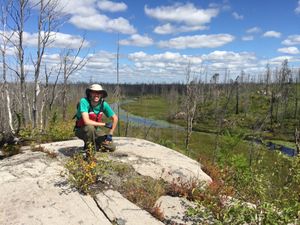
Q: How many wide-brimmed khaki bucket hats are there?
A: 1